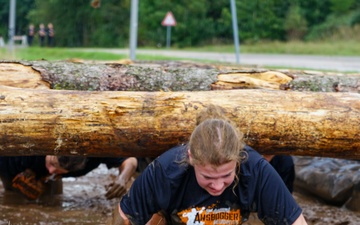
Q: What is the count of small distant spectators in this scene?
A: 3